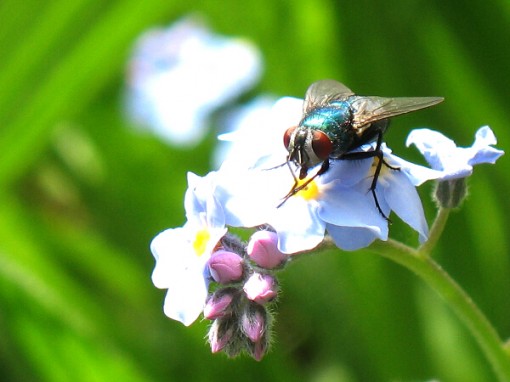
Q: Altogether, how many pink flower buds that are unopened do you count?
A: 7